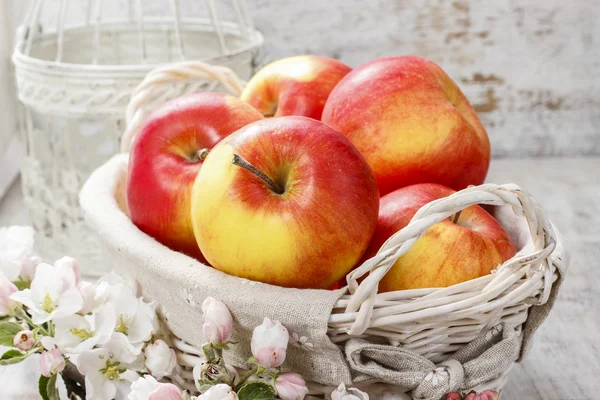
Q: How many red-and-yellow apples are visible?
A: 5